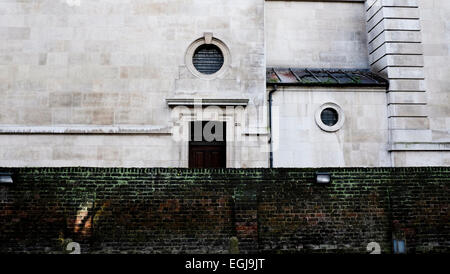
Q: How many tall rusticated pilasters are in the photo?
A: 1